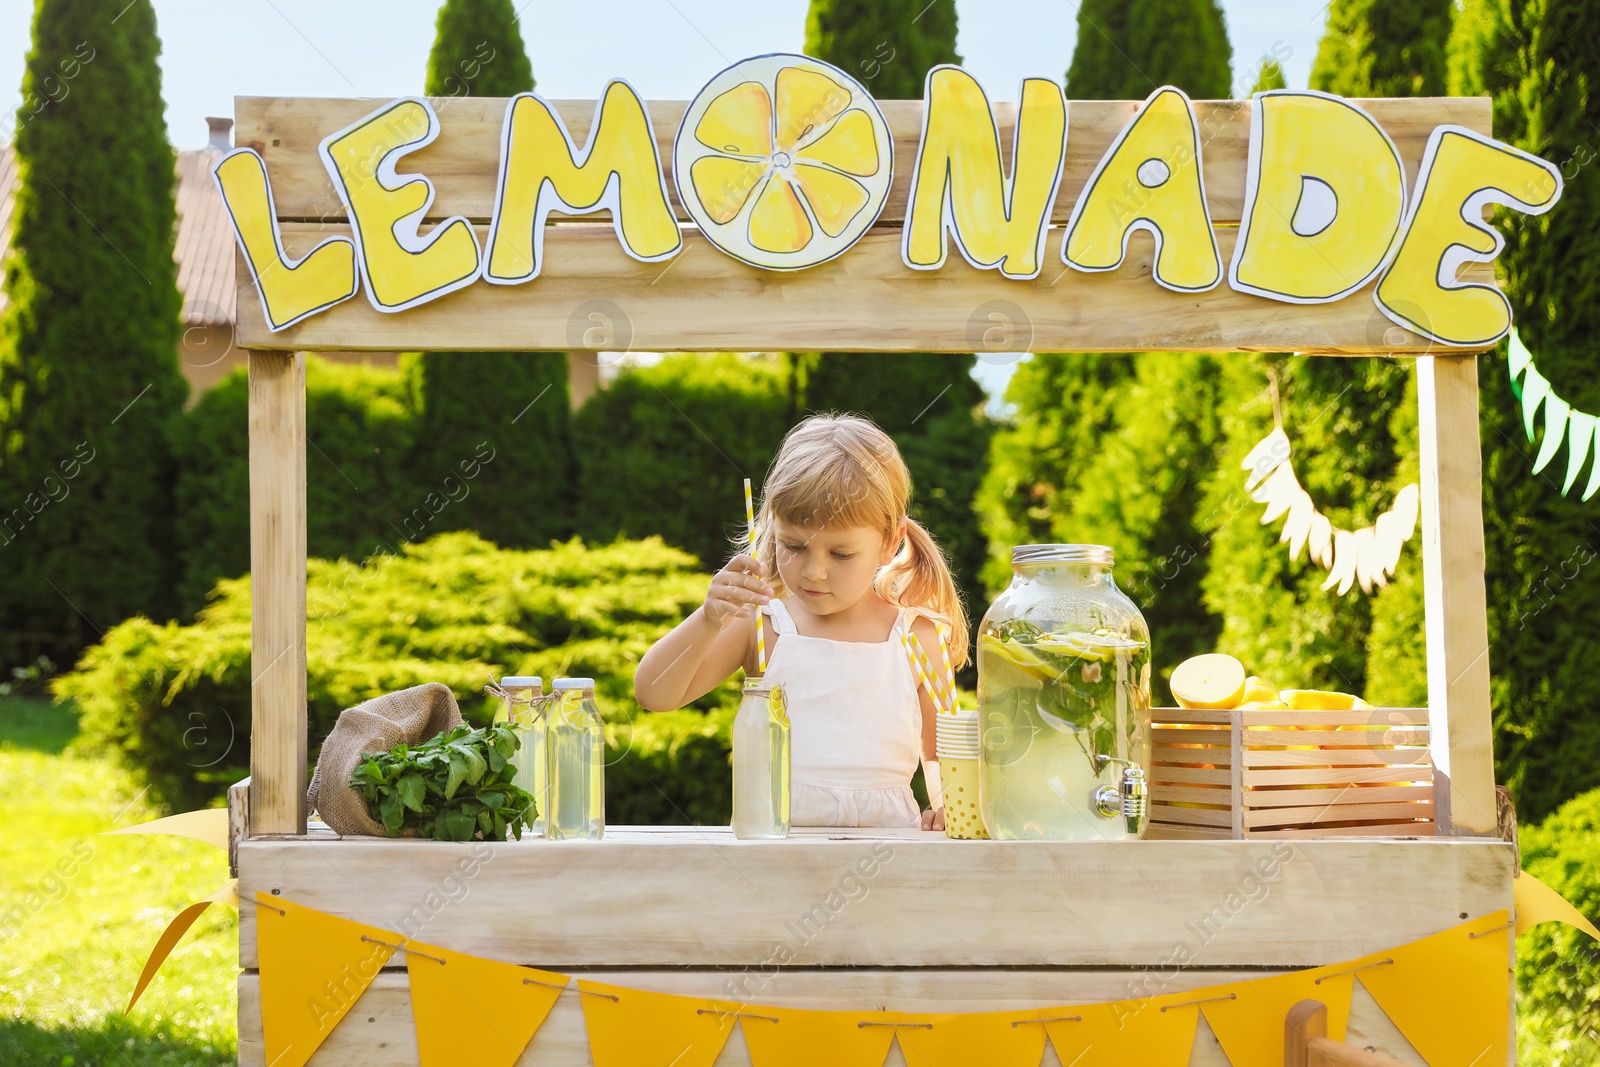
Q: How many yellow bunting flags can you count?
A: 11